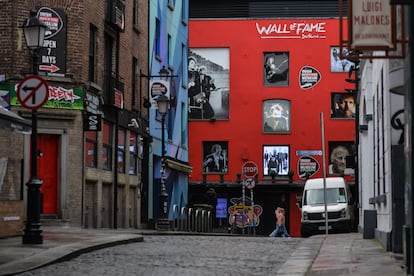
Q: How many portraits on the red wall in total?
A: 8